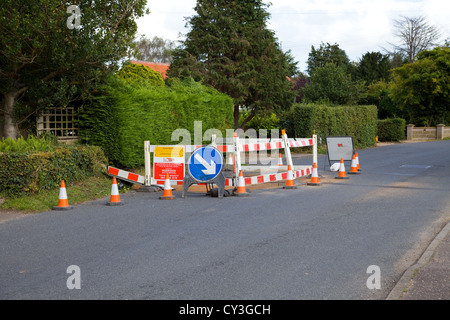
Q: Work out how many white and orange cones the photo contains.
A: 11